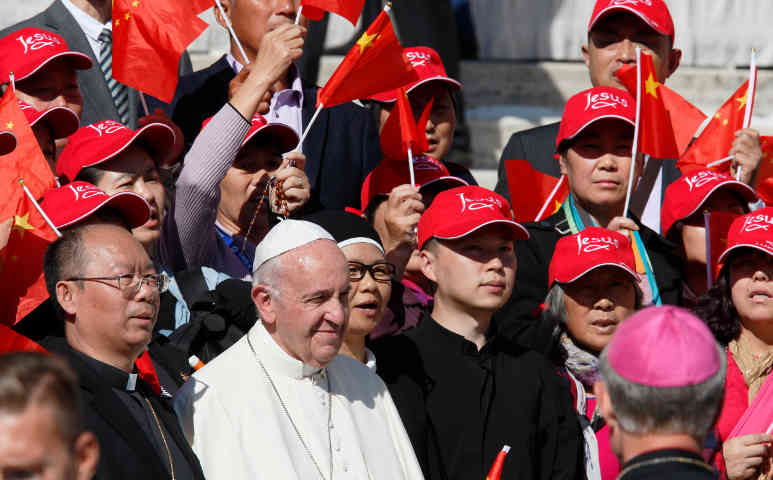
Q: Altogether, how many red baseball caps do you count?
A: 14